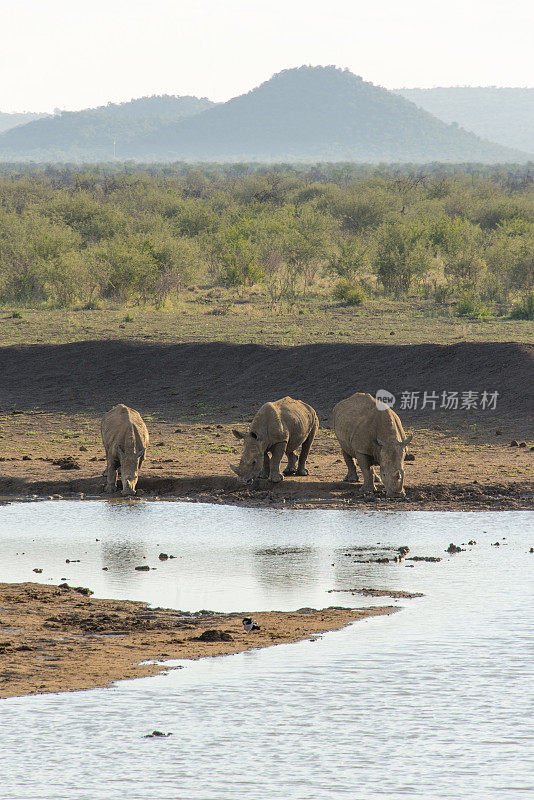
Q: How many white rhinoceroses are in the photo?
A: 3